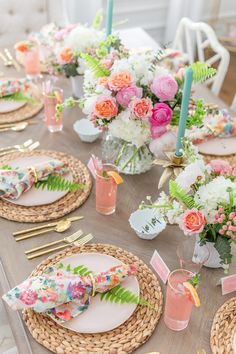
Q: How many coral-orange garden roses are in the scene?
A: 5